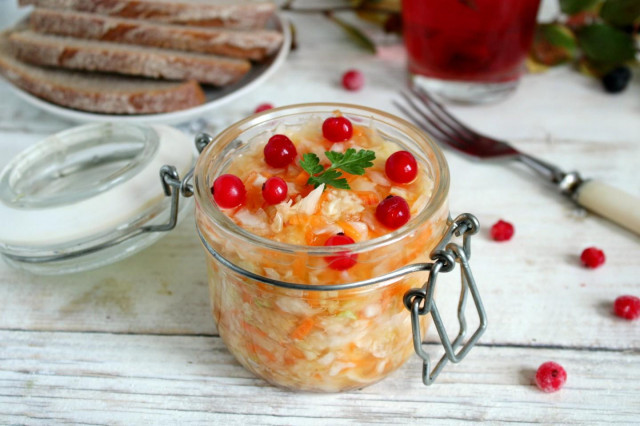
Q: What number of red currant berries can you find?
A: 13